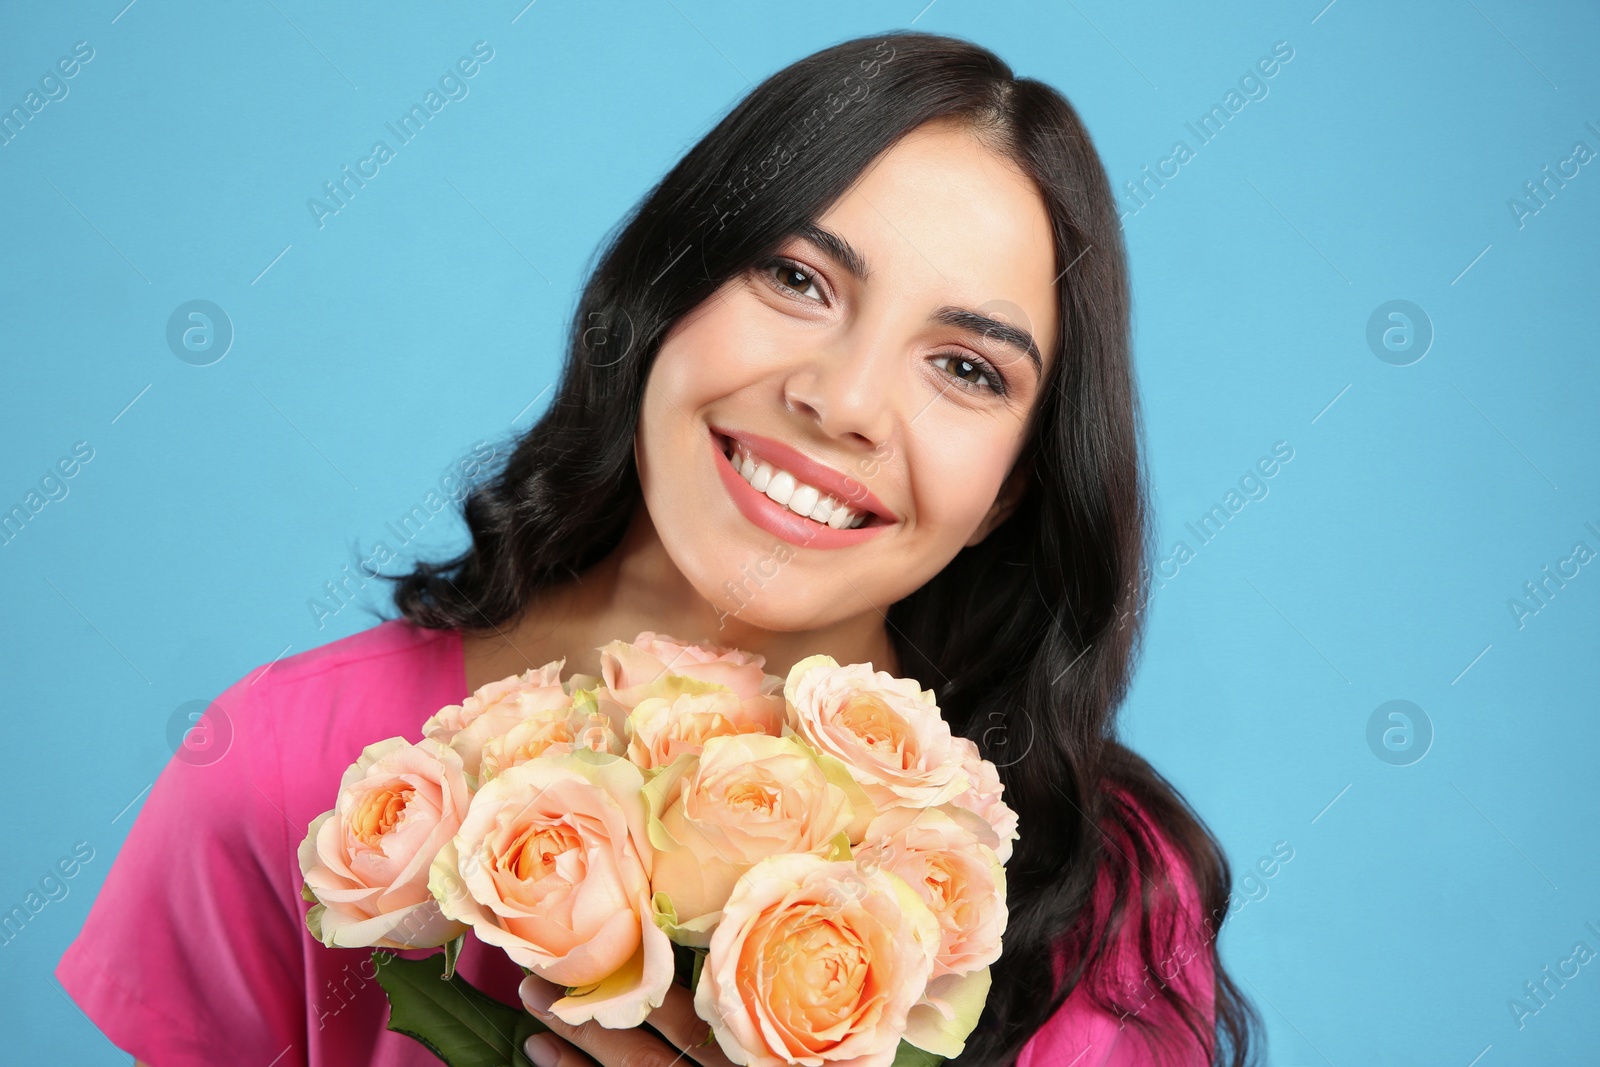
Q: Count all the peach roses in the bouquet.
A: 11